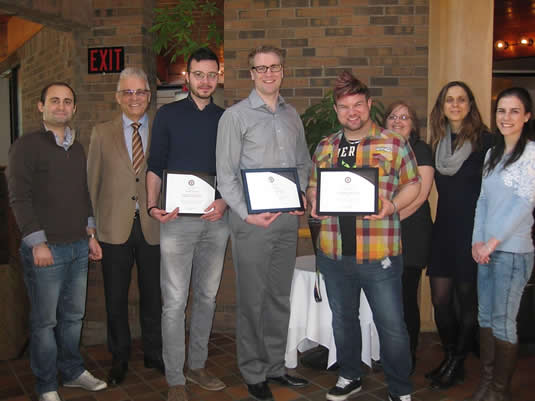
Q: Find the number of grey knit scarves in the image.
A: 1